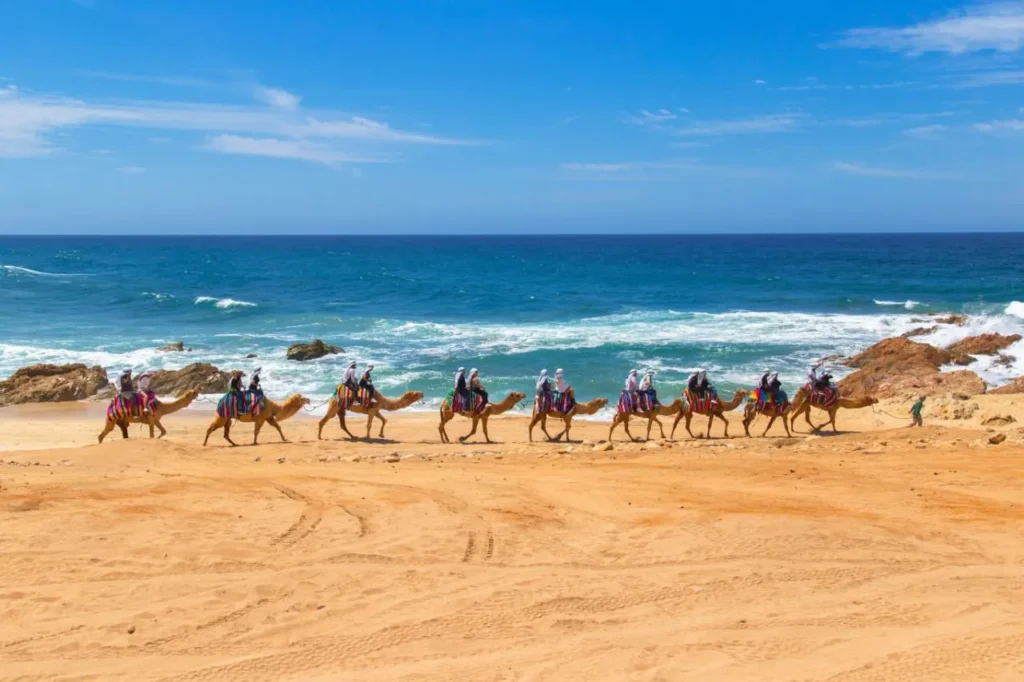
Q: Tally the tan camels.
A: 9